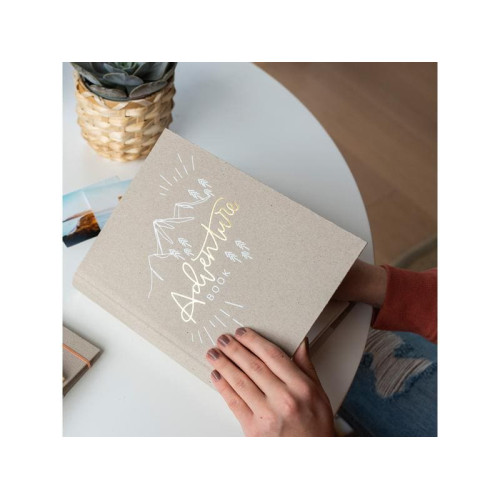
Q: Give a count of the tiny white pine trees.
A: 9